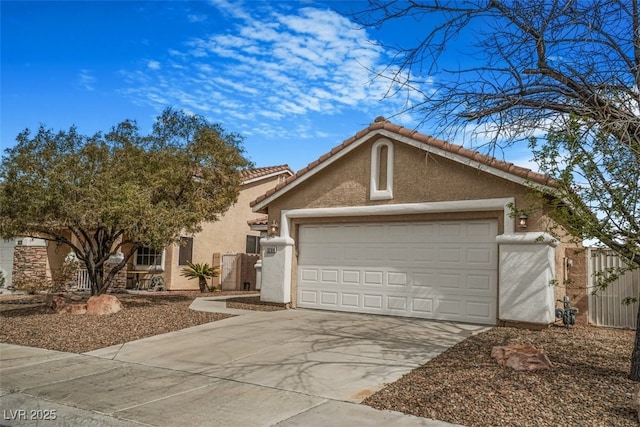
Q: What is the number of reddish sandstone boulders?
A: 3